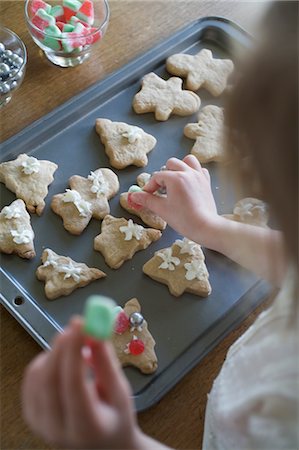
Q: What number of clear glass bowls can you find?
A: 2